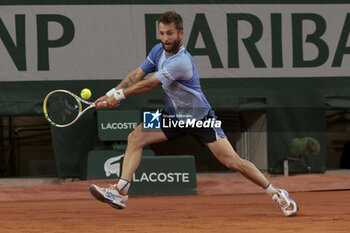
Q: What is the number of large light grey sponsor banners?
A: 1